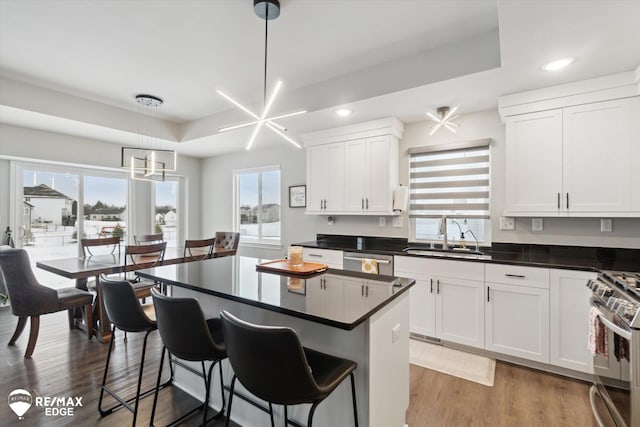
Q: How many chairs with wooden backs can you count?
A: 4